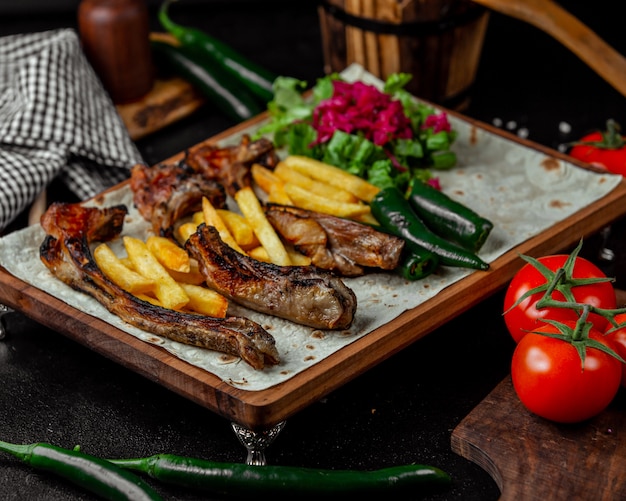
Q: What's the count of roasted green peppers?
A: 3